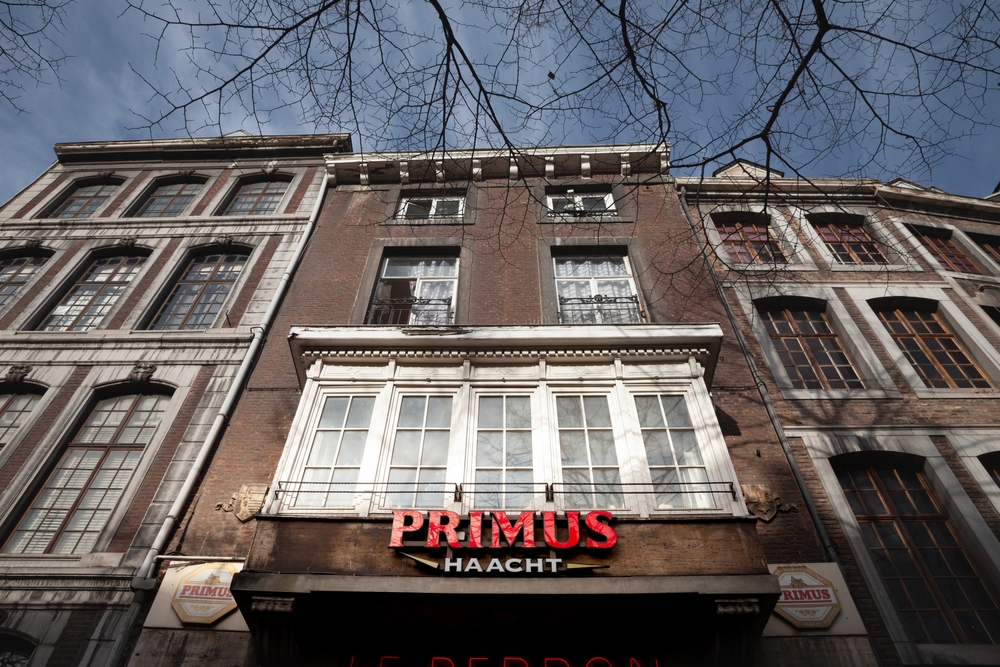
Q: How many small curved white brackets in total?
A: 10